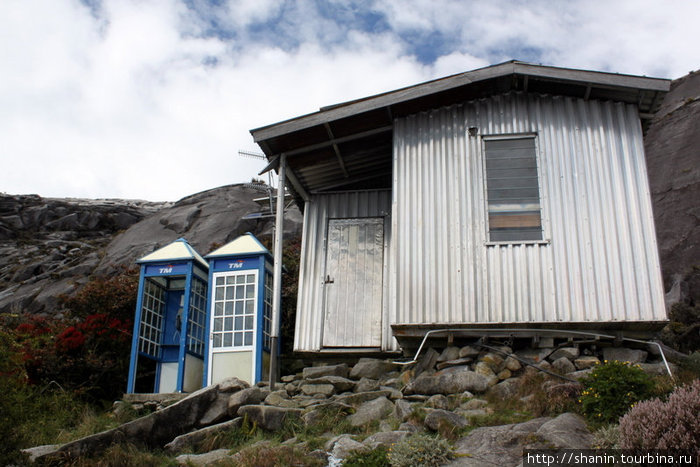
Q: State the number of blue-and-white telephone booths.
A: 2